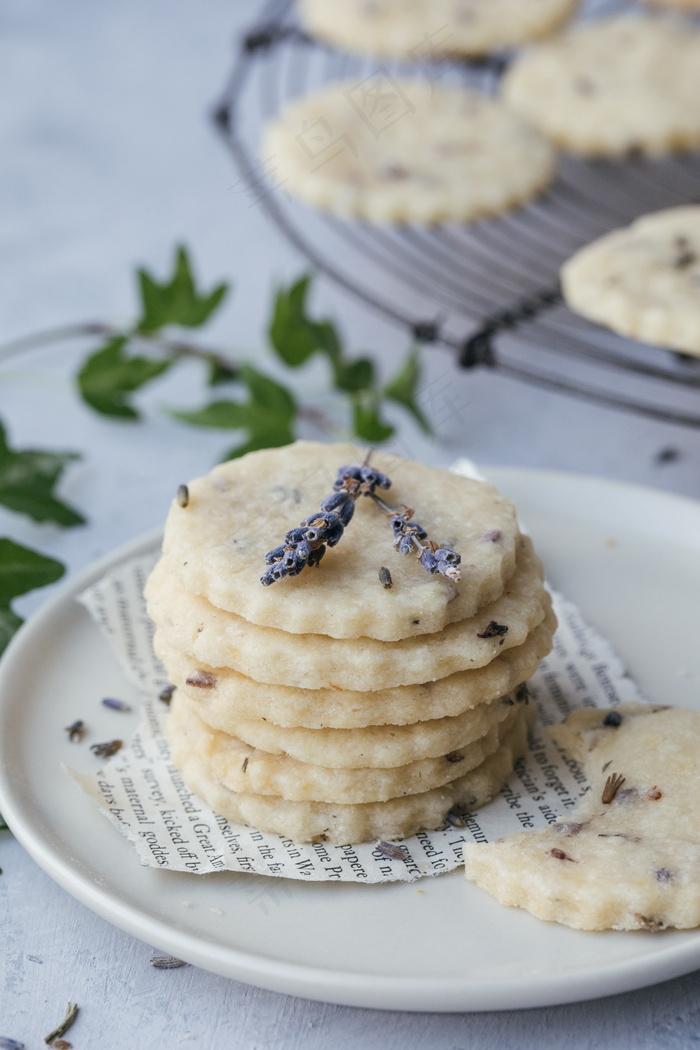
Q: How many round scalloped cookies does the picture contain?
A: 11